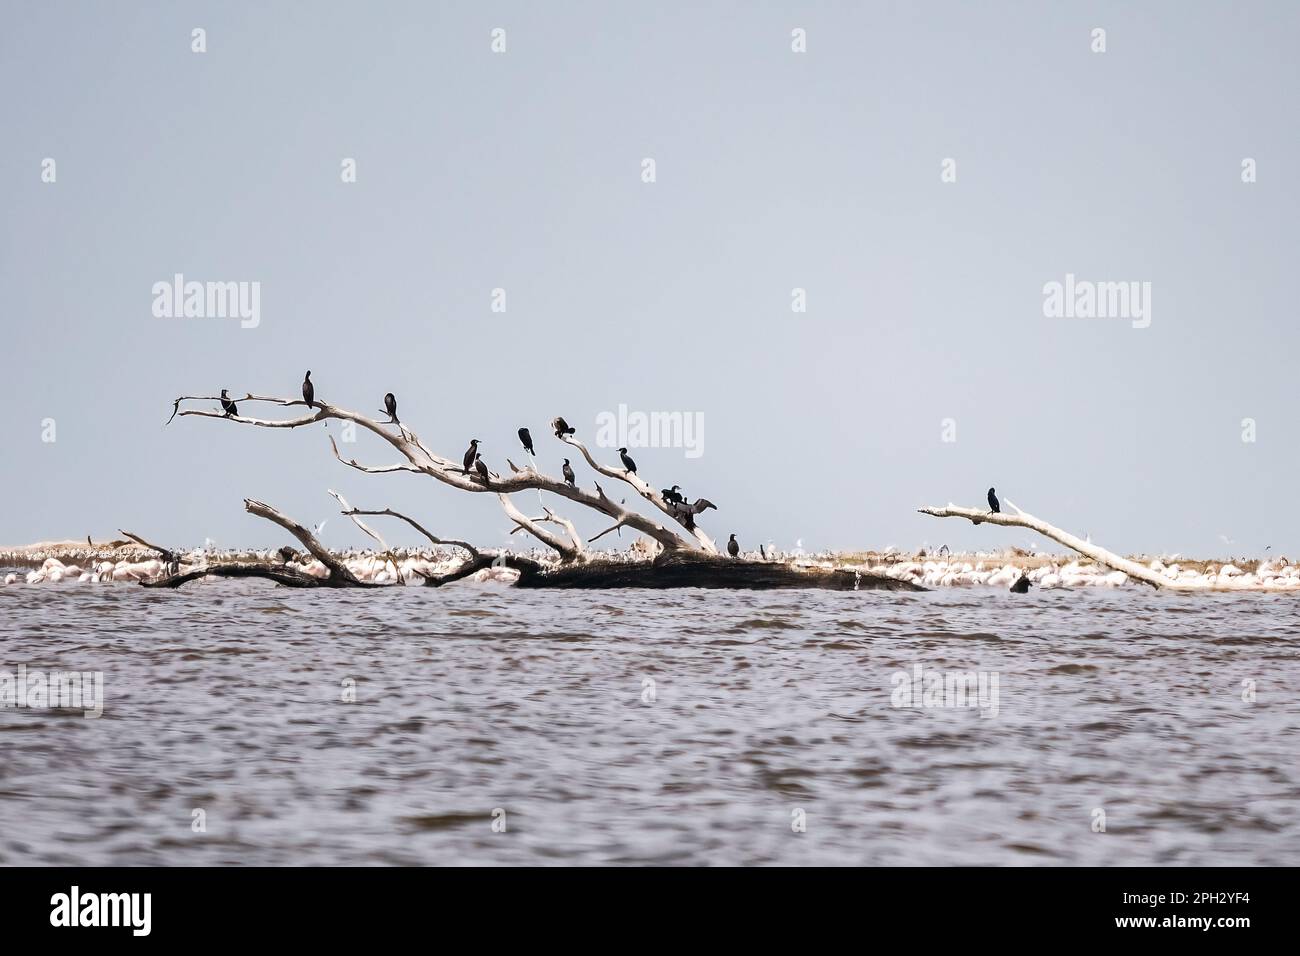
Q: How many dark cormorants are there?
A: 13